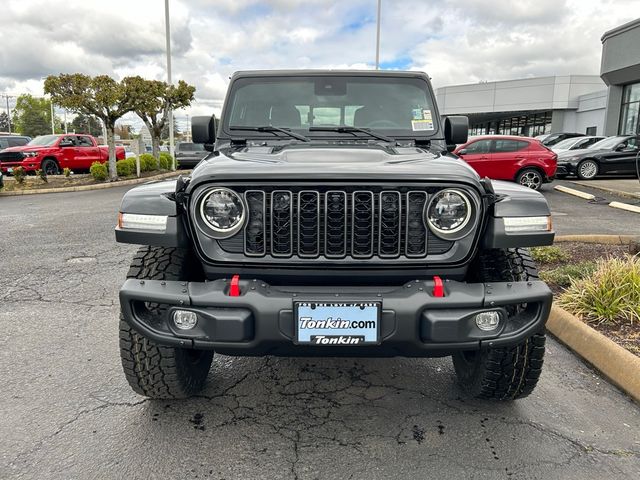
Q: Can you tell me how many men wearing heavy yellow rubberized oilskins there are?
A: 0